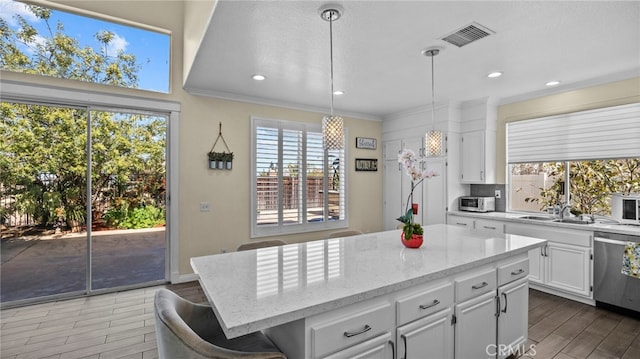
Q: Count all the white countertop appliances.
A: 2